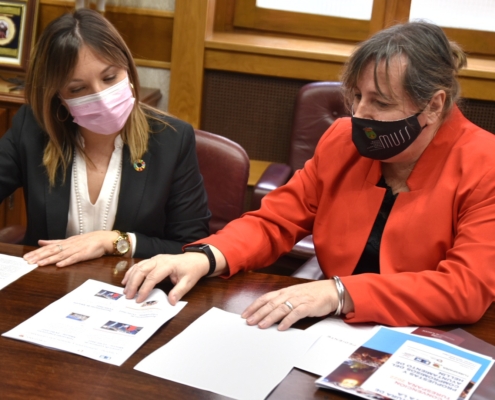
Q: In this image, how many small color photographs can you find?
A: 4